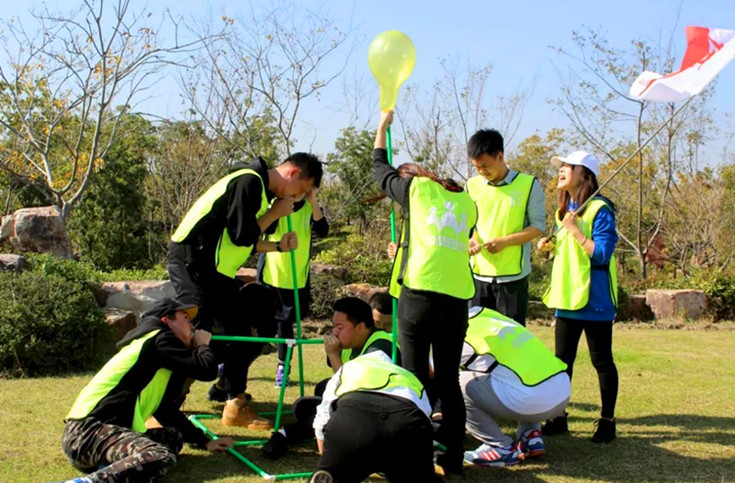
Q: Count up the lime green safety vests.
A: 9